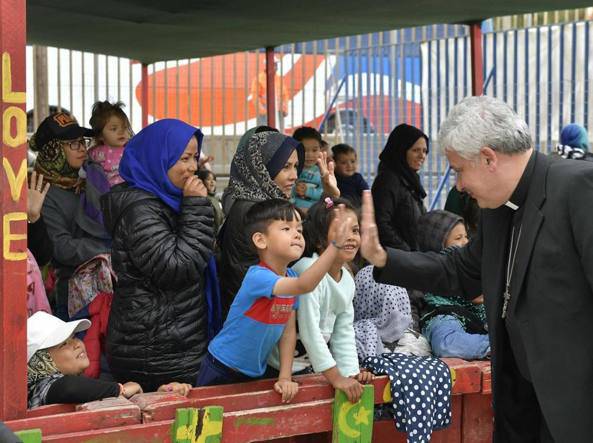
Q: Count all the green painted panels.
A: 3